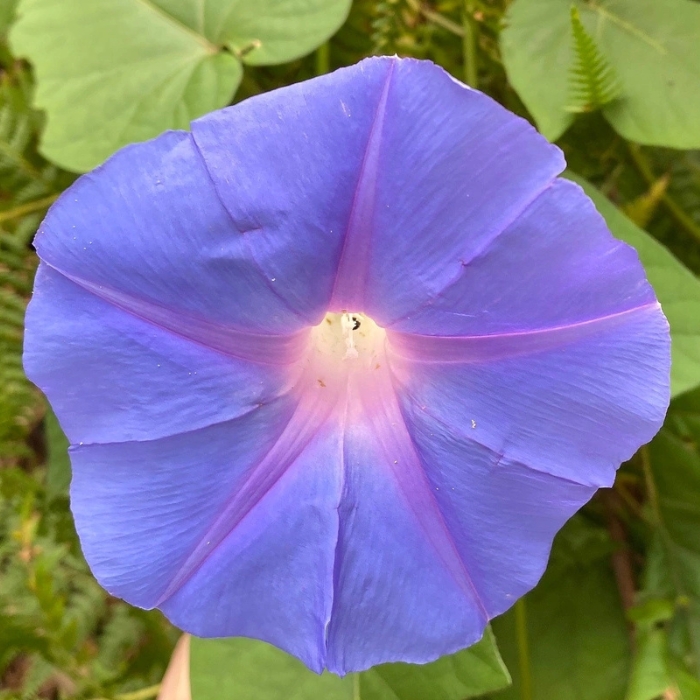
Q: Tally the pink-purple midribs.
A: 5